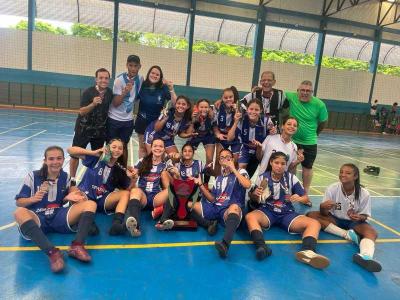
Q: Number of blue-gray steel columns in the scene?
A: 6